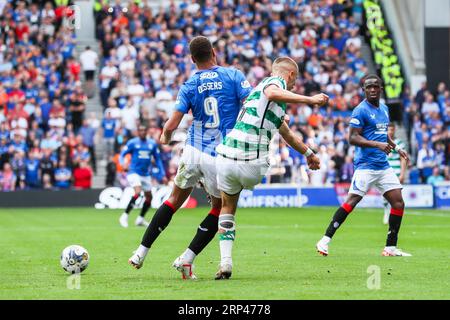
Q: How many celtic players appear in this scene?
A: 2